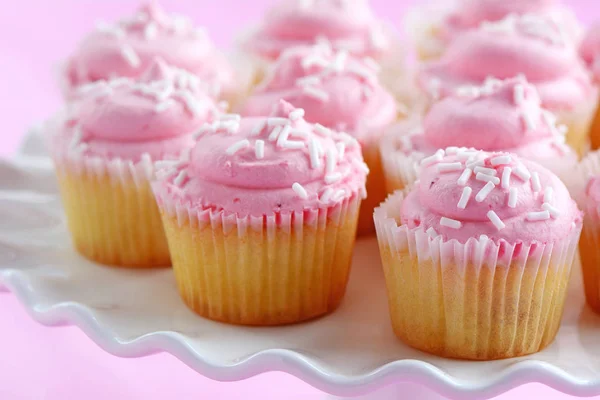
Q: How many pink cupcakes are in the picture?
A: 11